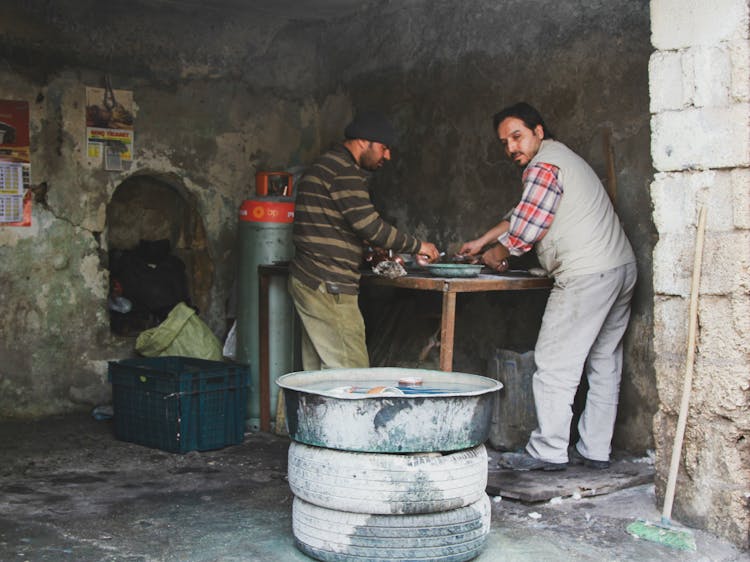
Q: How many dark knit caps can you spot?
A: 1